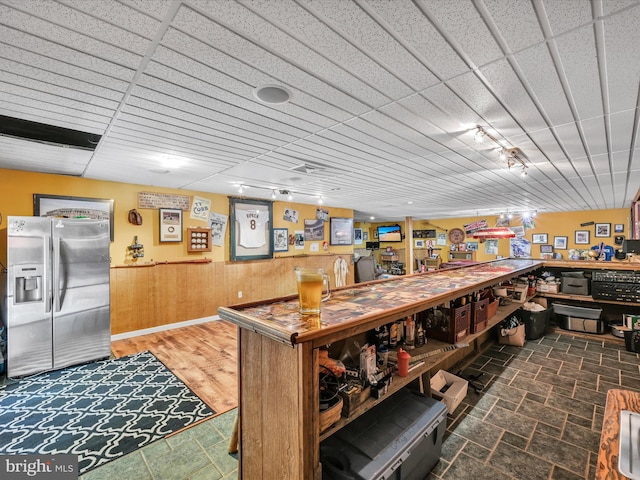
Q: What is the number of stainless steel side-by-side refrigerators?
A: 1